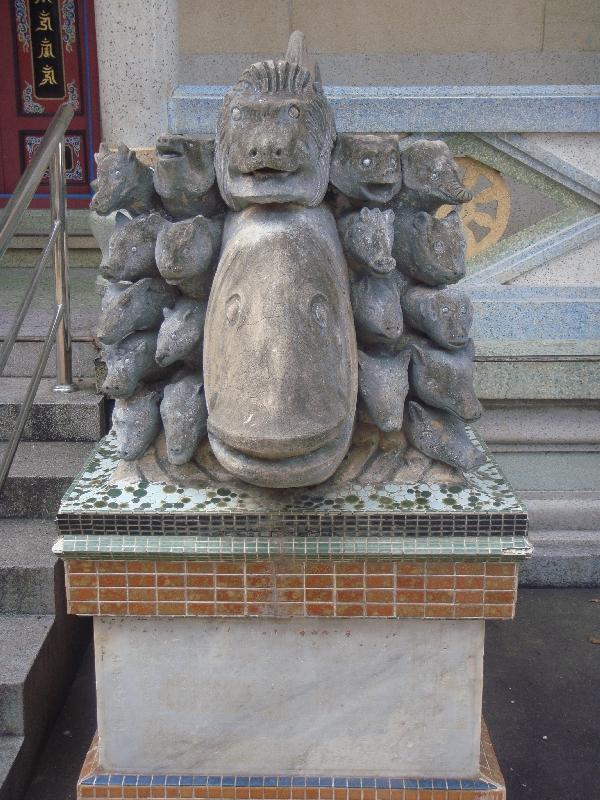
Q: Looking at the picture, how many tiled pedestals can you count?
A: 1